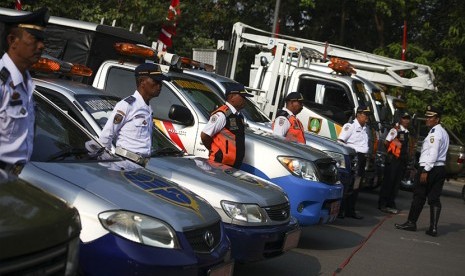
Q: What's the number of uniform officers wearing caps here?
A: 7